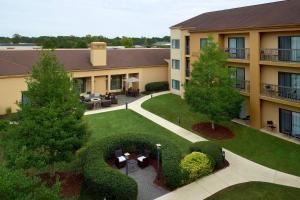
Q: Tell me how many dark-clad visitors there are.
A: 0